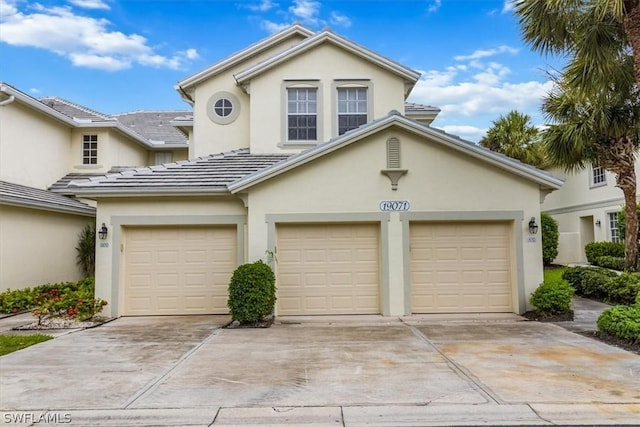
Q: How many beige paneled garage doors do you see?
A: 3